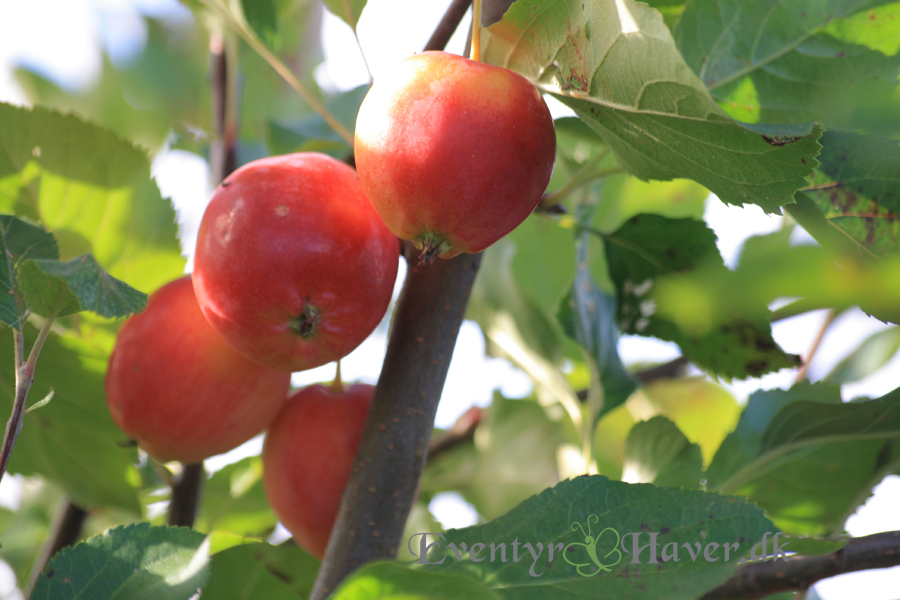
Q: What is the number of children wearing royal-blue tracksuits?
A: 0